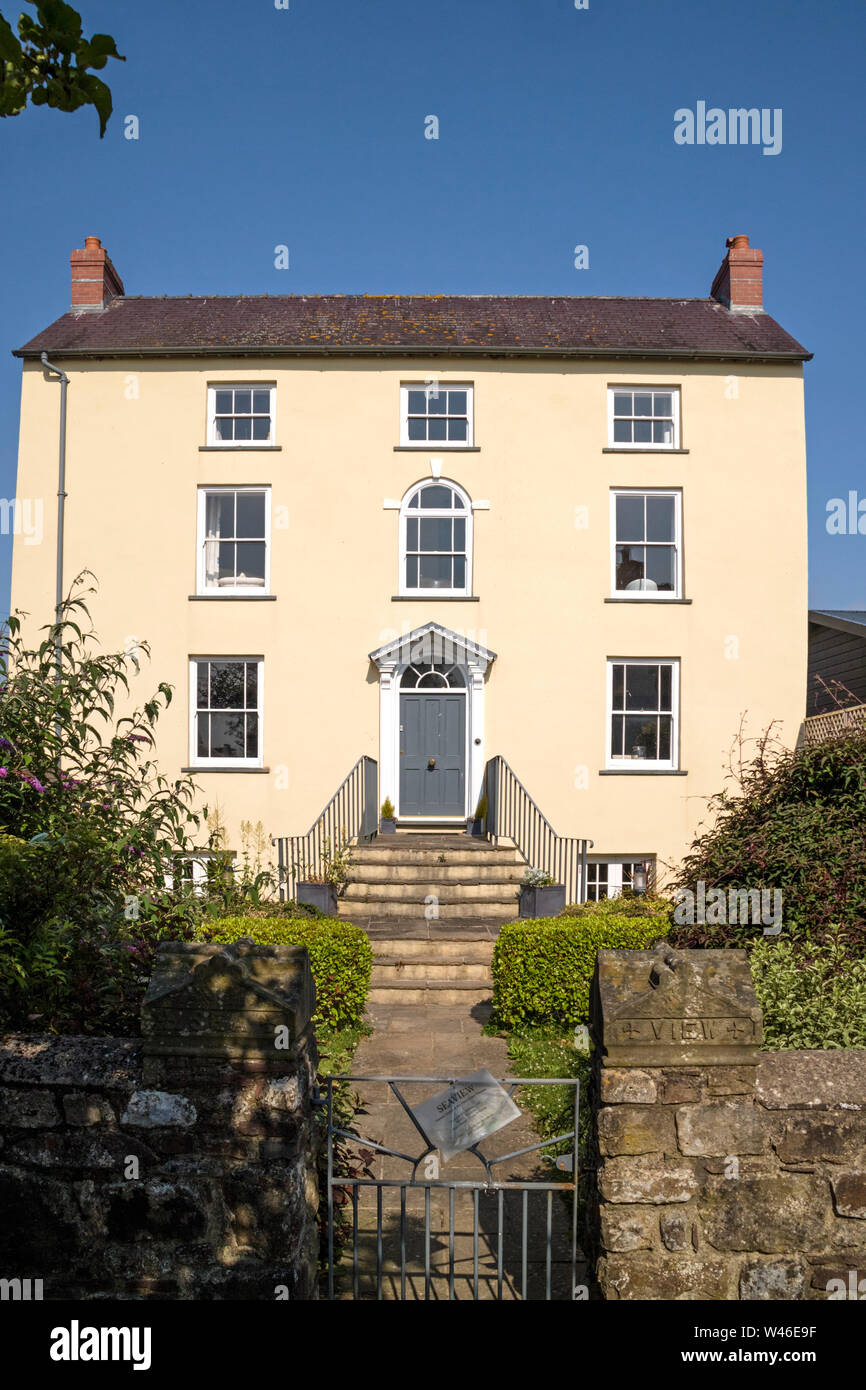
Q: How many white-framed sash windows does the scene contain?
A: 8